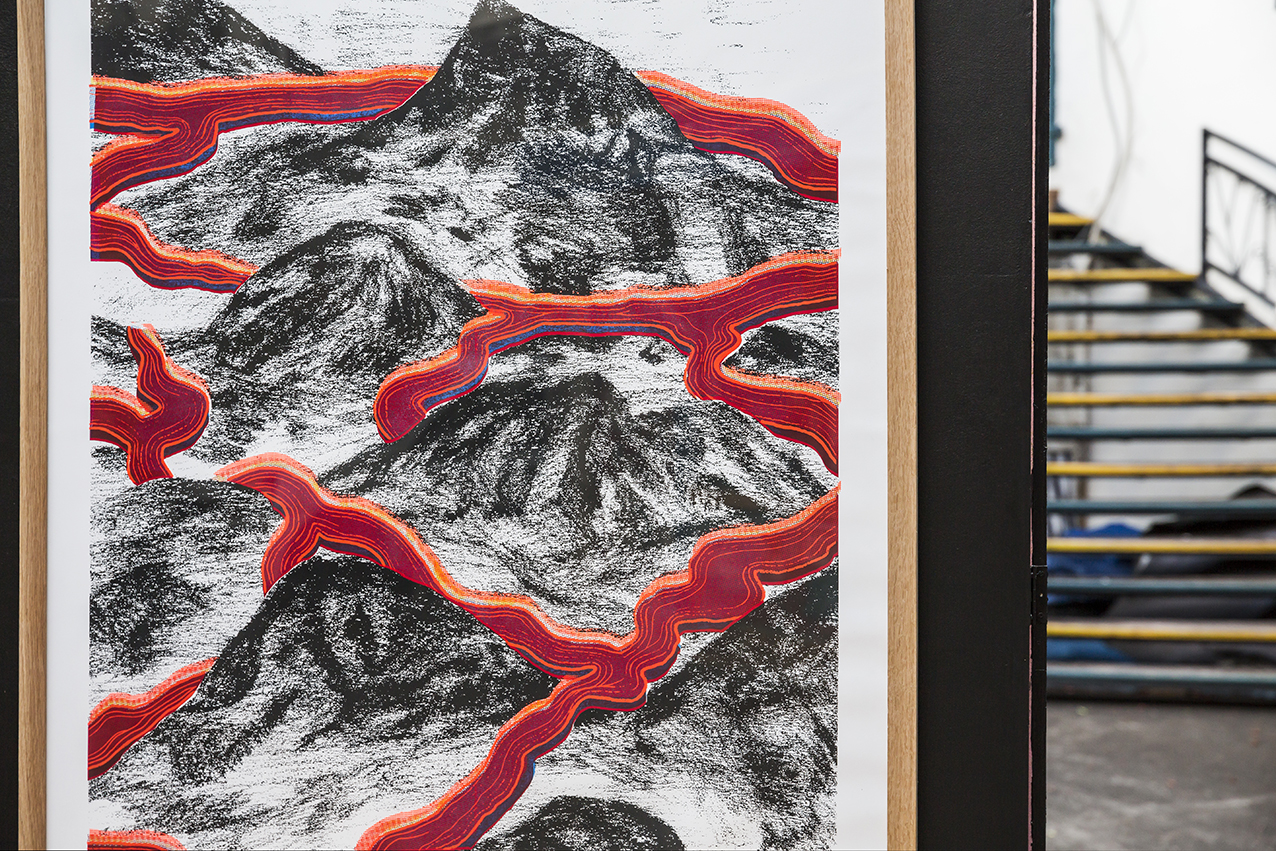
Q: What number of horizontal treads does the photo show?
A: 14